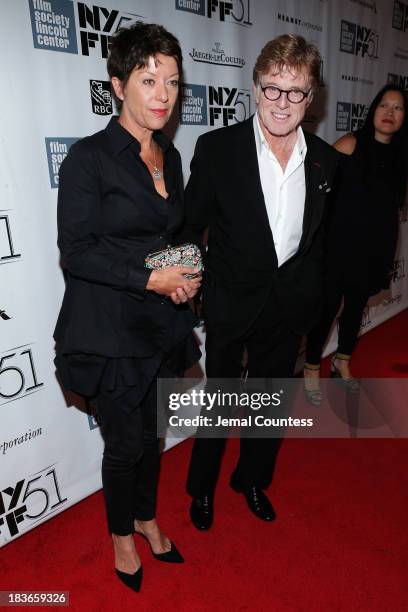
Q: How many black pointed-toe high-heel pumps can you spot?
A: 2